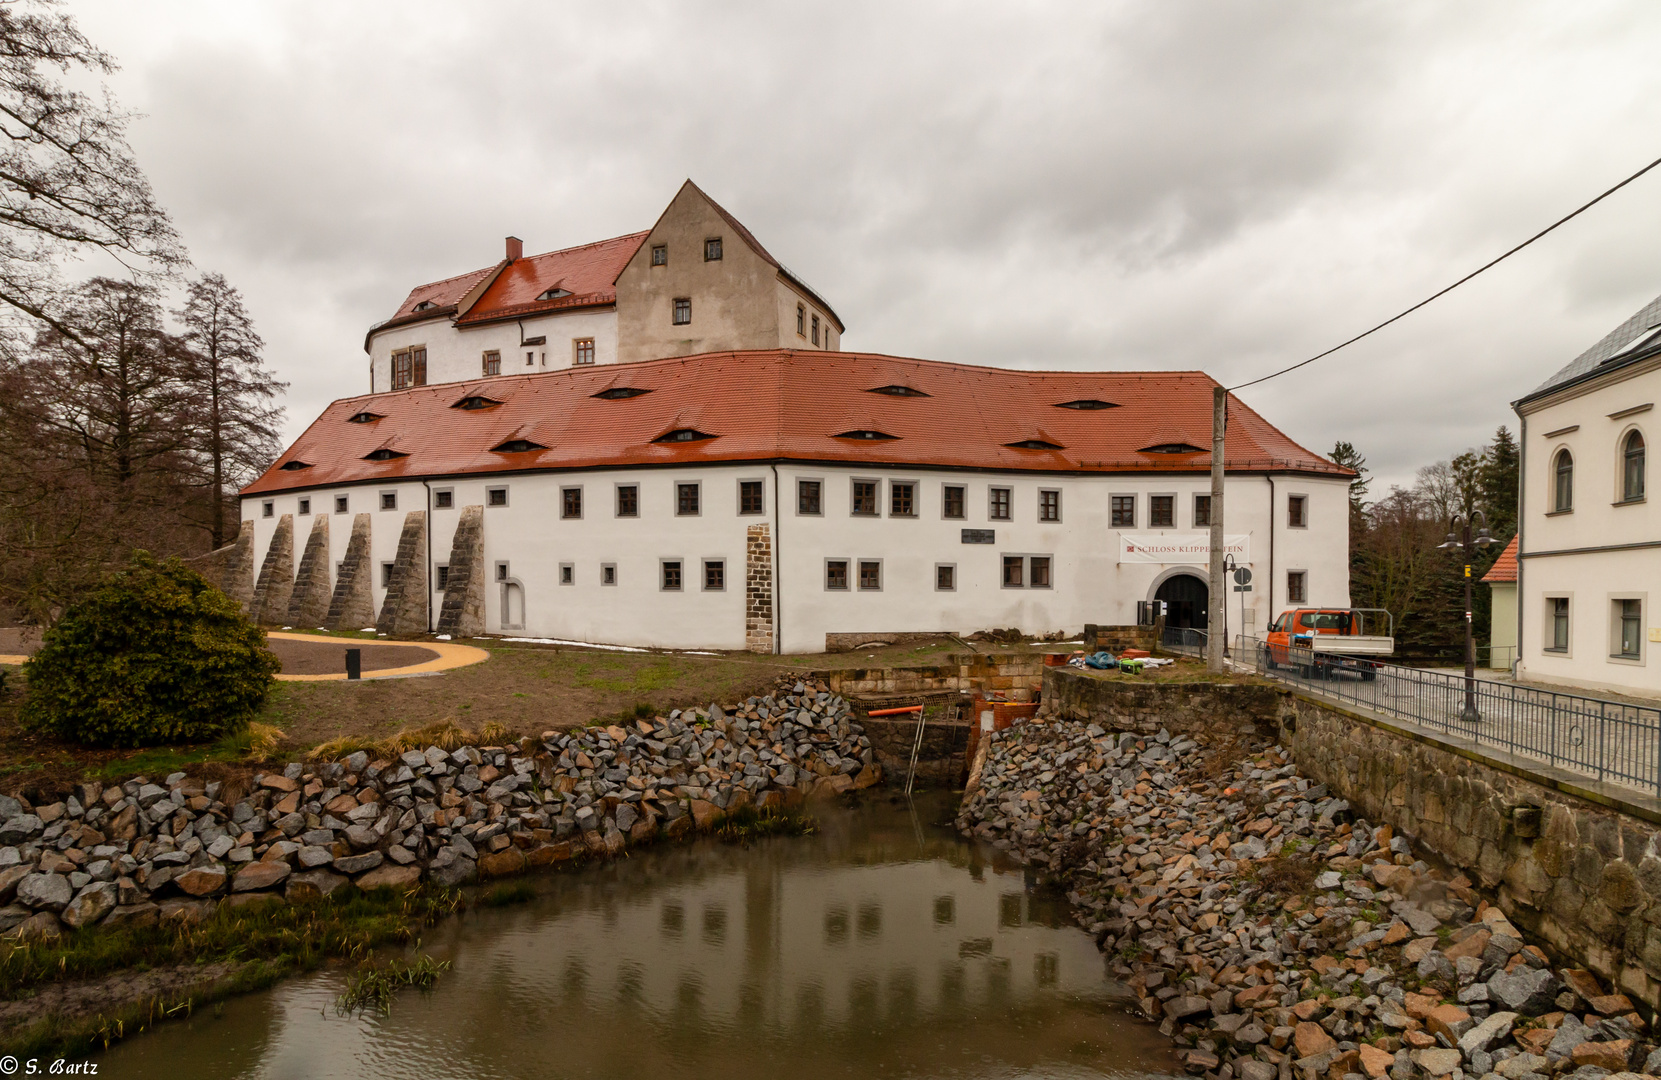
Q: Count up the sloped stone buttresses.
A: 6